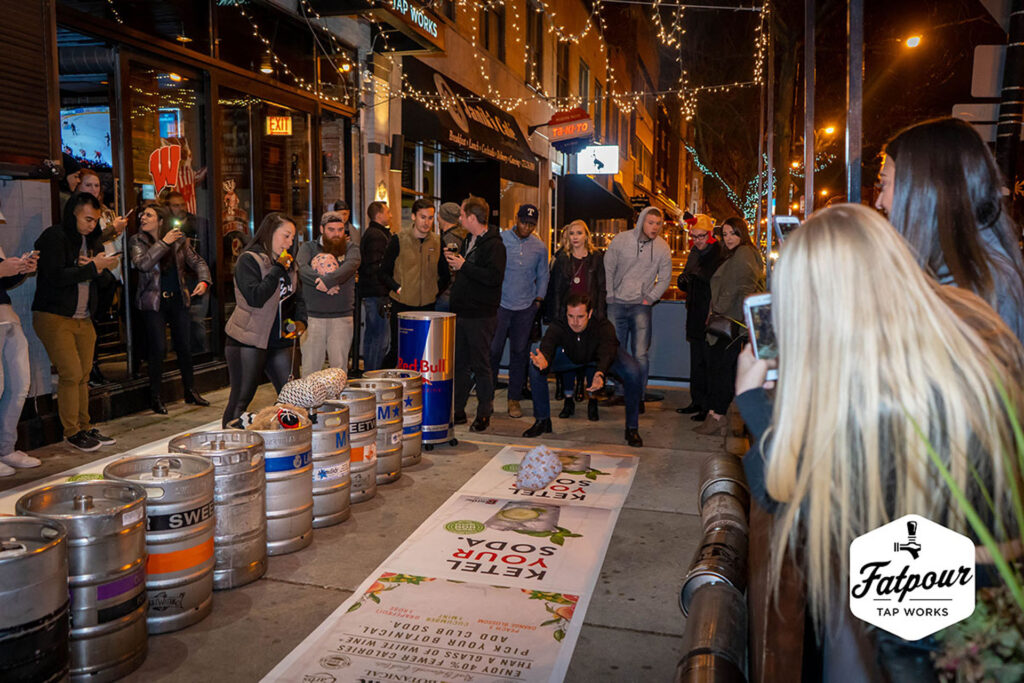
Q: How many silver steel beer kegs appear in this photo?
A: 9